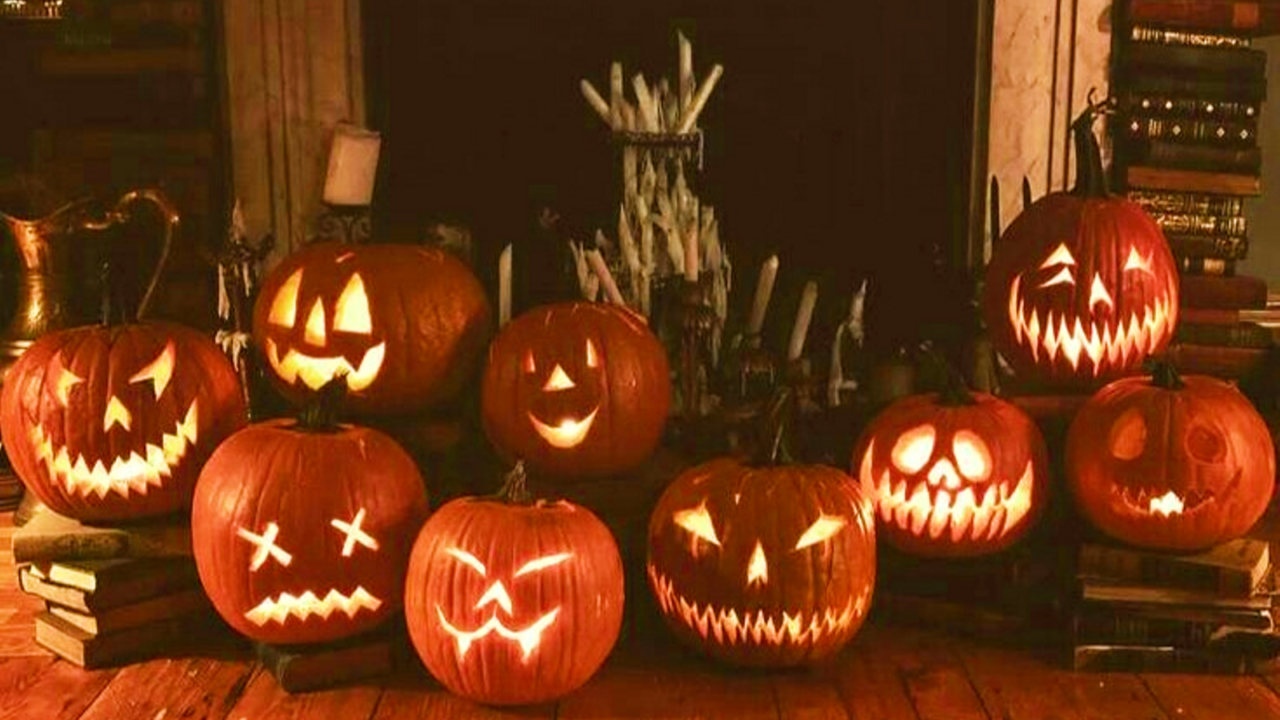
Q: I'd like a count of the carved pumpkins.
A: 9